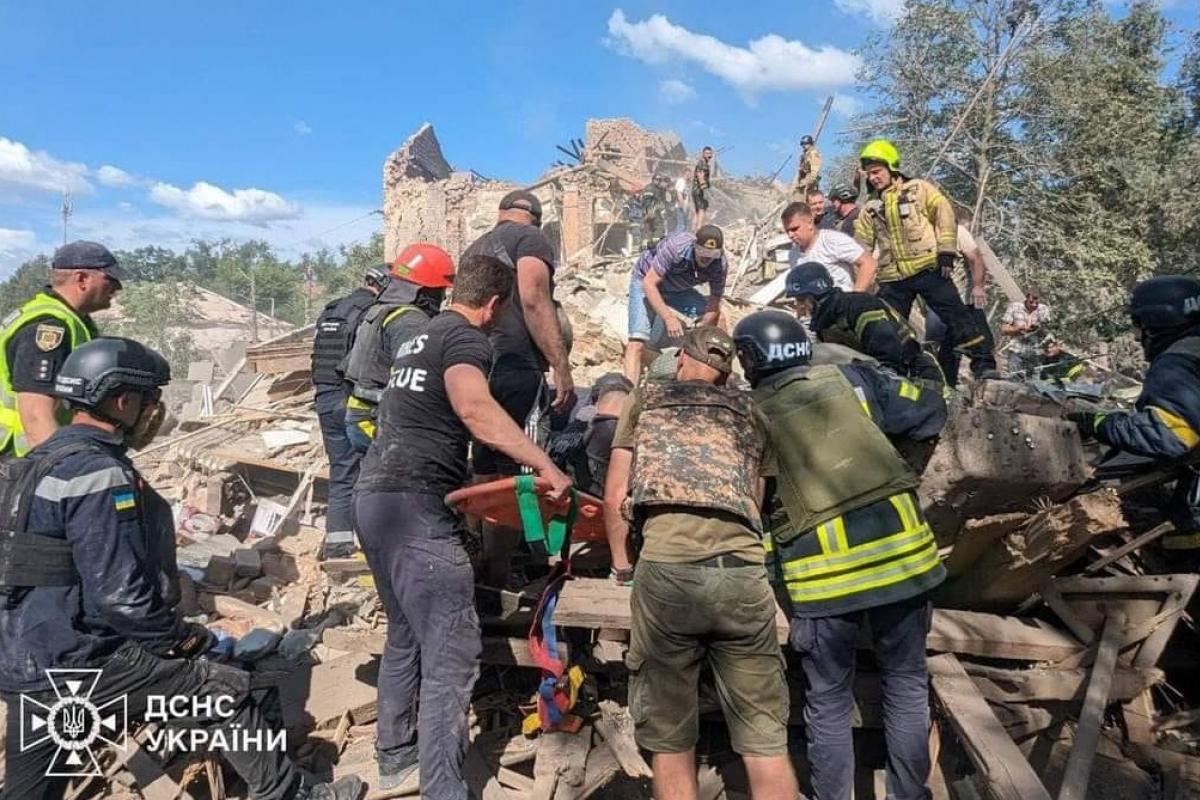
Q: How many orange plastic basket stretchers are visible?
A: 1